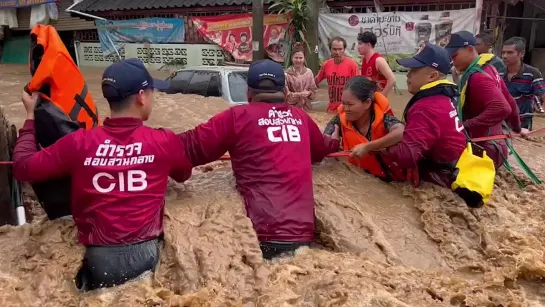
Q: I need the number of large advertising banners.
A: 3